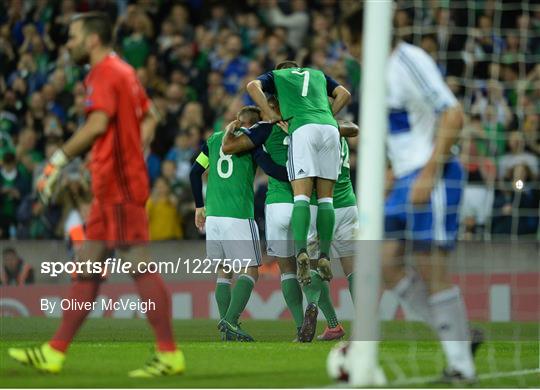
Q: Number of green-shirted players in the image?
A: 4